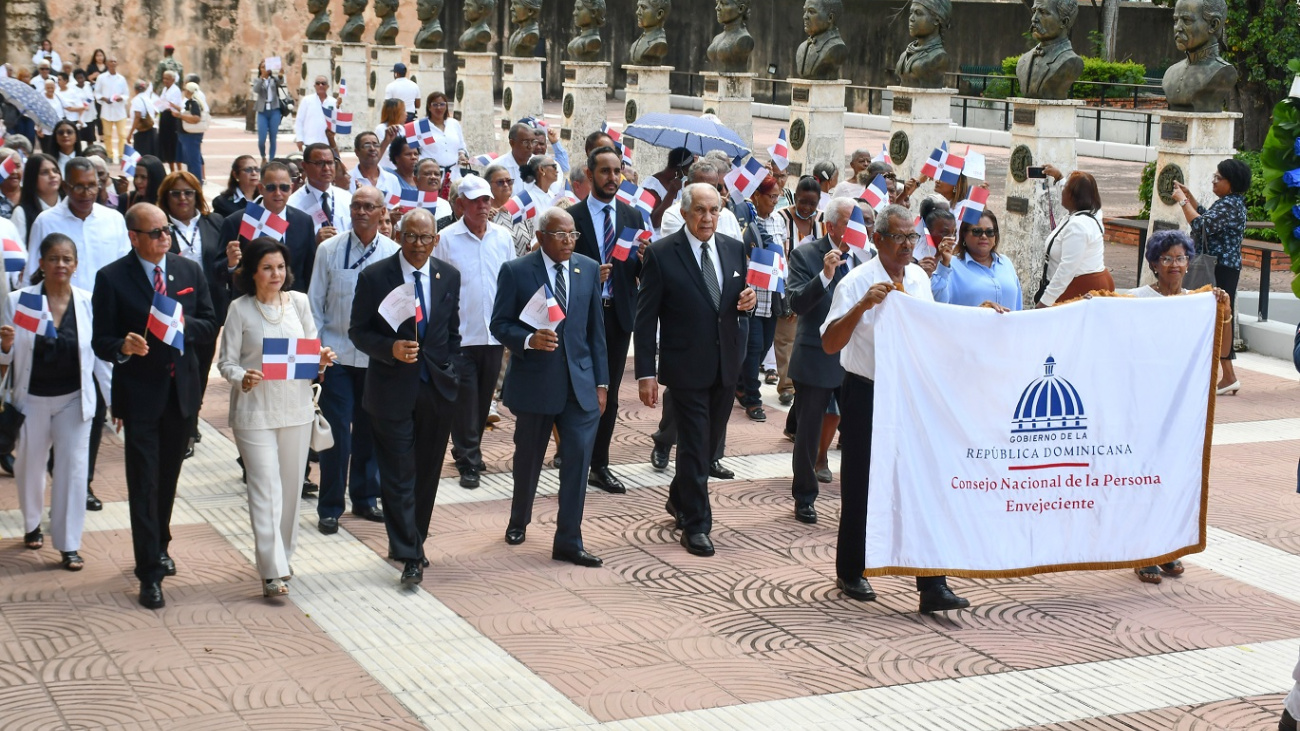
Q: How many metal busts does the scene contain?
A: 13